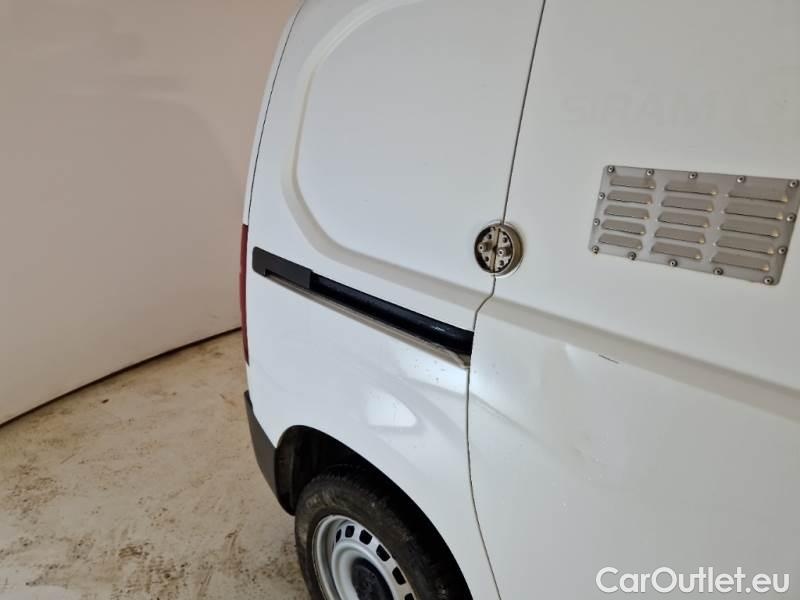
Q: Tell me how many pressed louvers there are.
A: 15